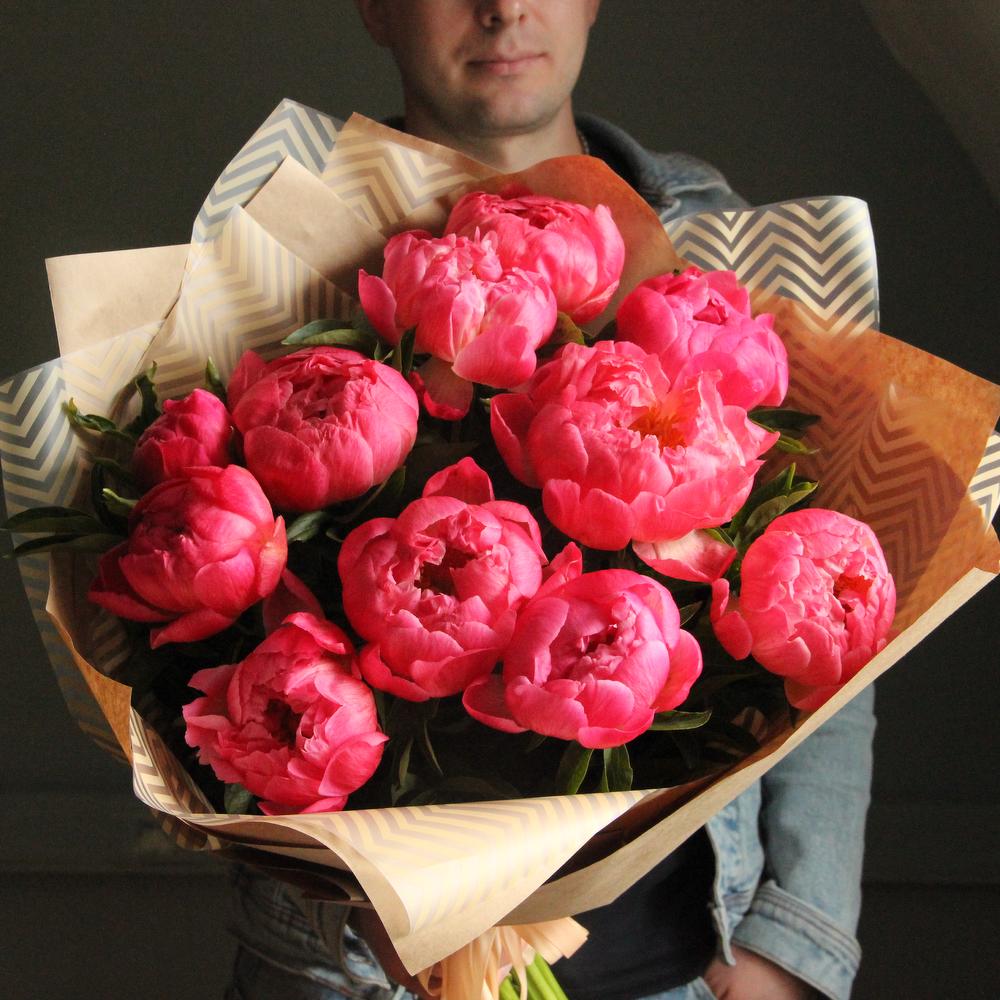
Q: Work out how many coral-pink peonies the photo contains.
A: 11